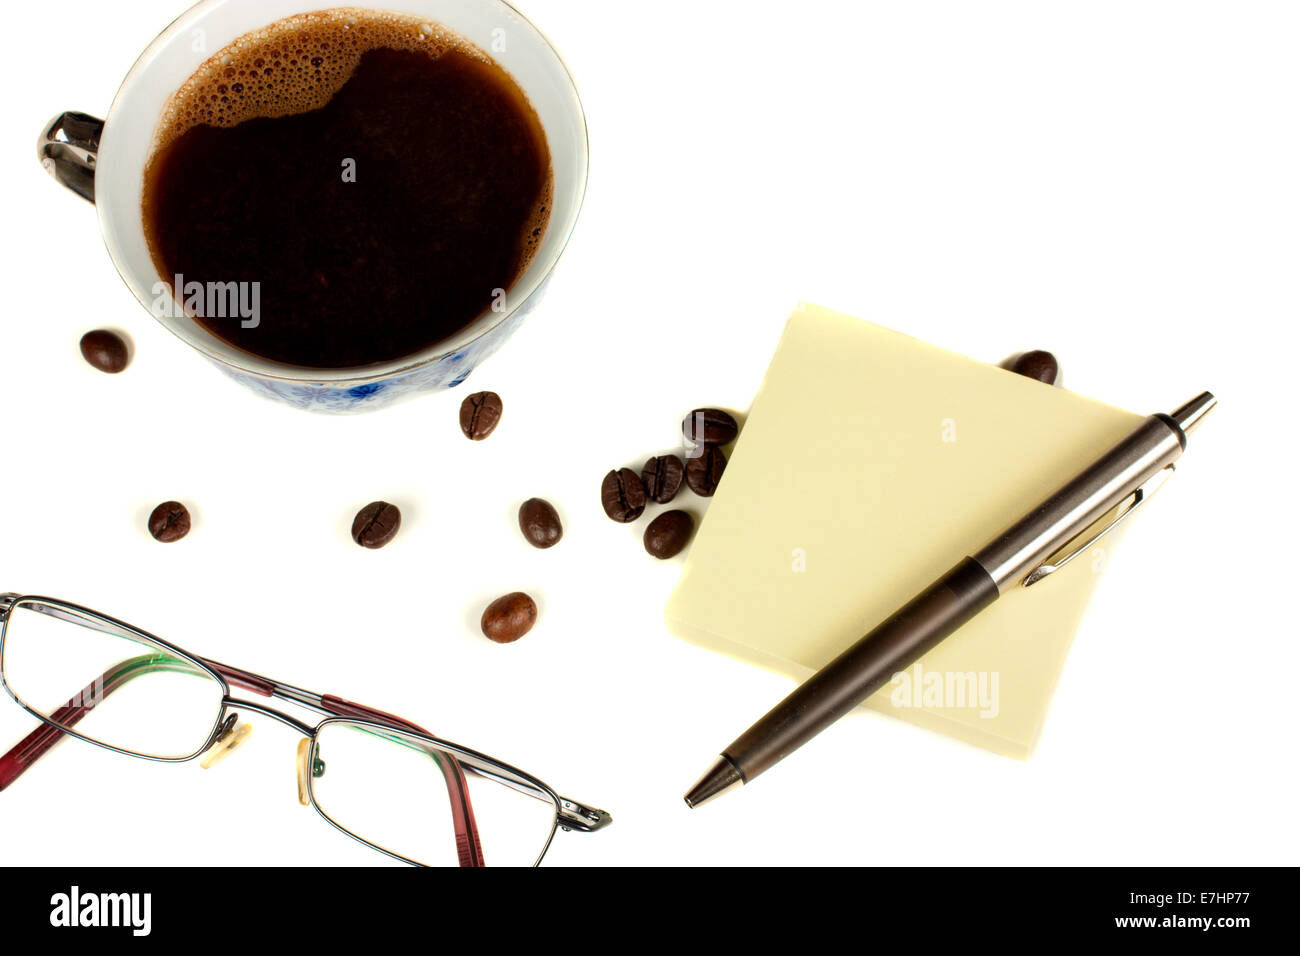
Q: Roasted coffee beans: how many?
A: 12